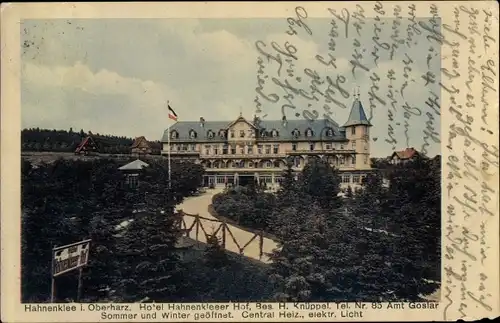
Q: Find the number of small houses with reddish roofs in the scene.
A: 3